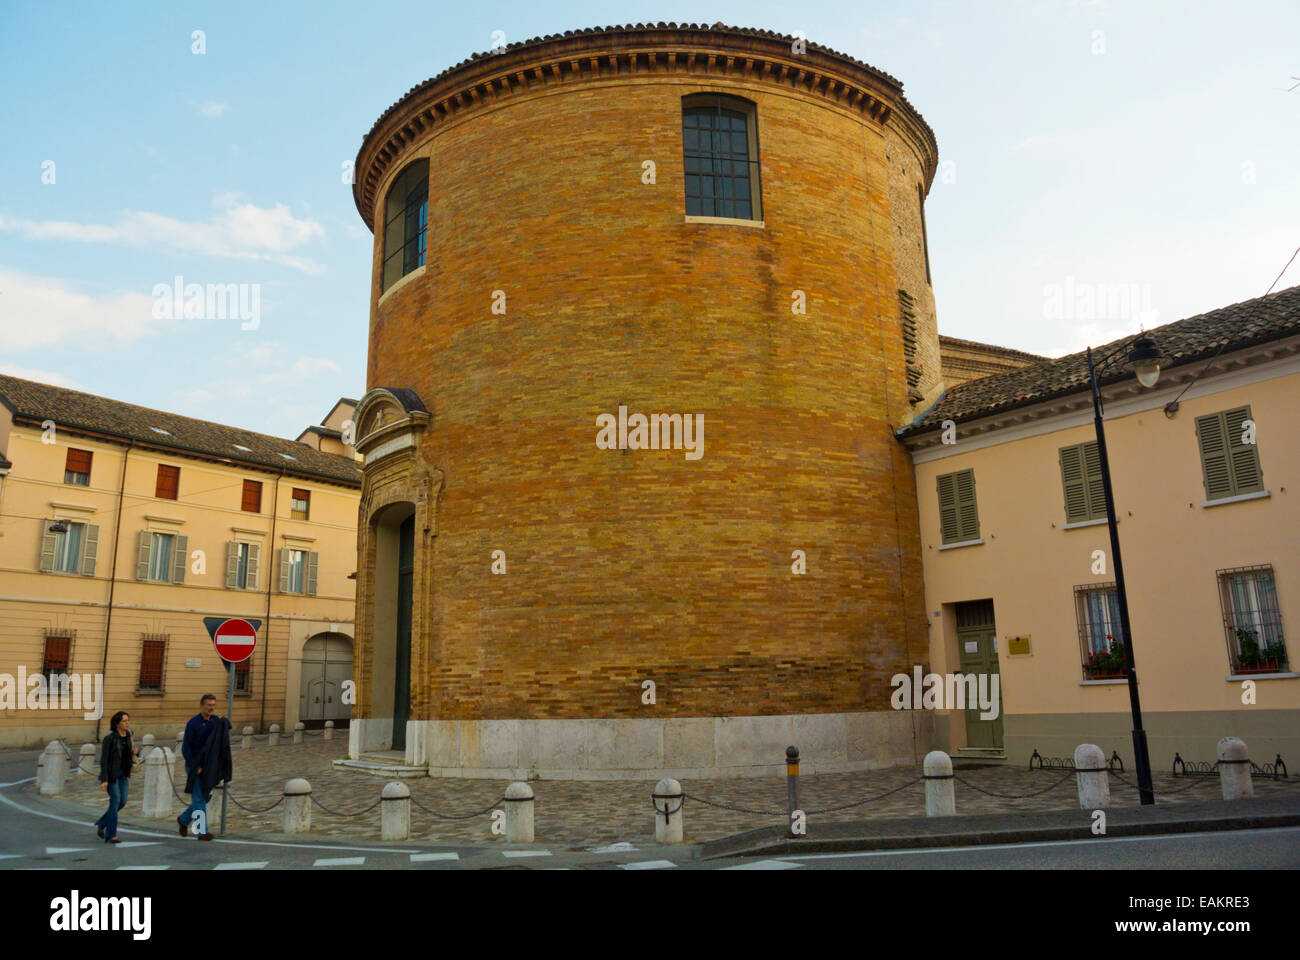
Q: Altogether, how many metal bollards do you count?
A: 1